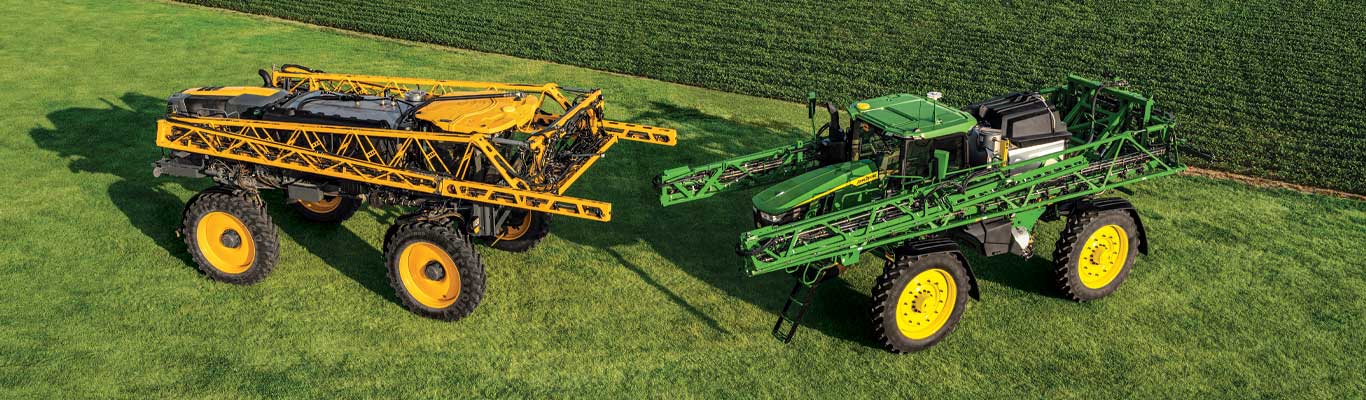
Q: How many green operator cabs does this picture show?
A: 1